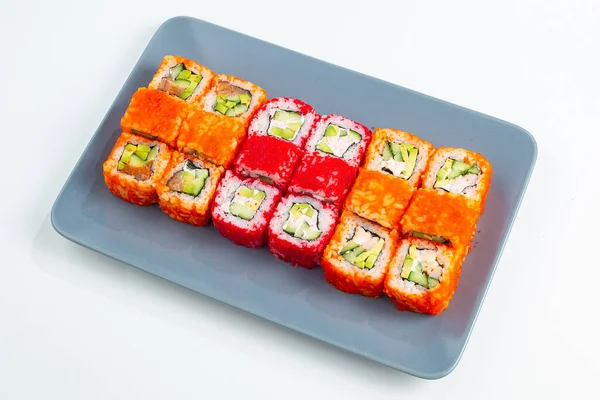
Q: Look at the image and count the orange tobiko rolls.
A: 12